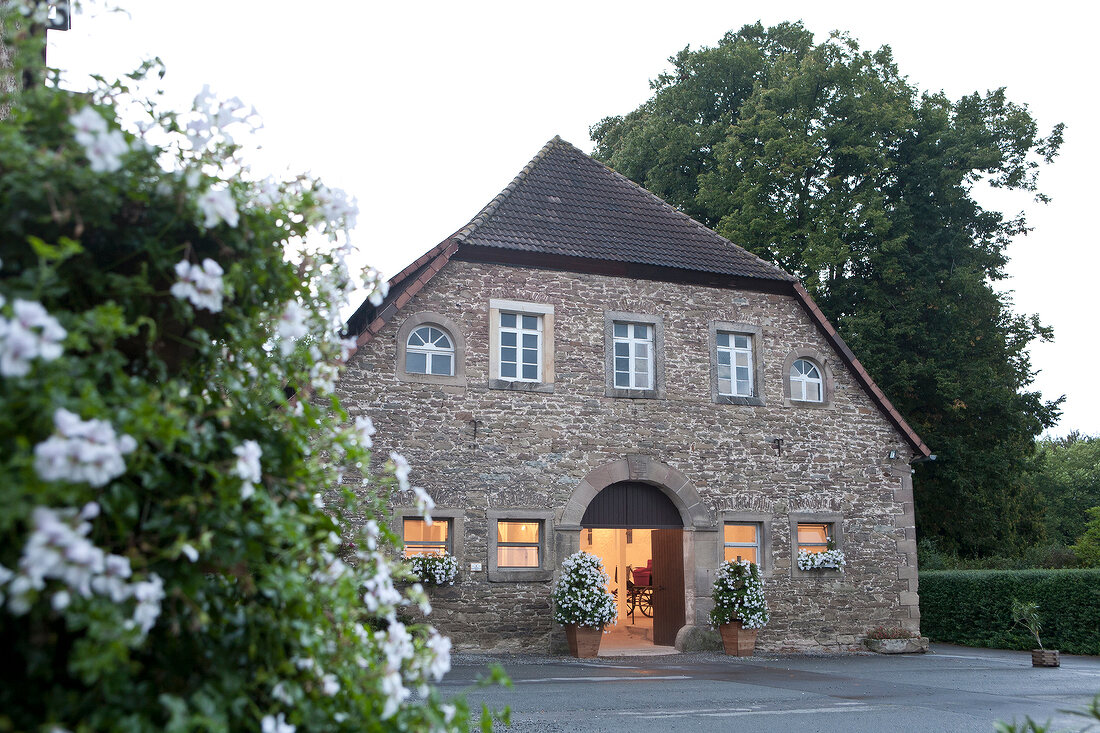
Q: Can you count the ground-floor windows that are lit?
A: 4